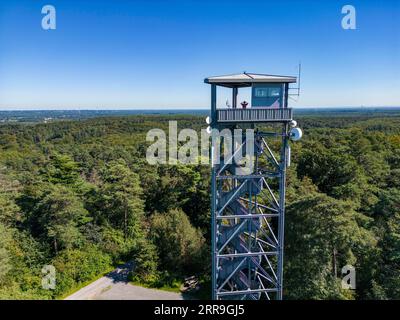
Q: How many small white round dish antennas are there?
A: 4